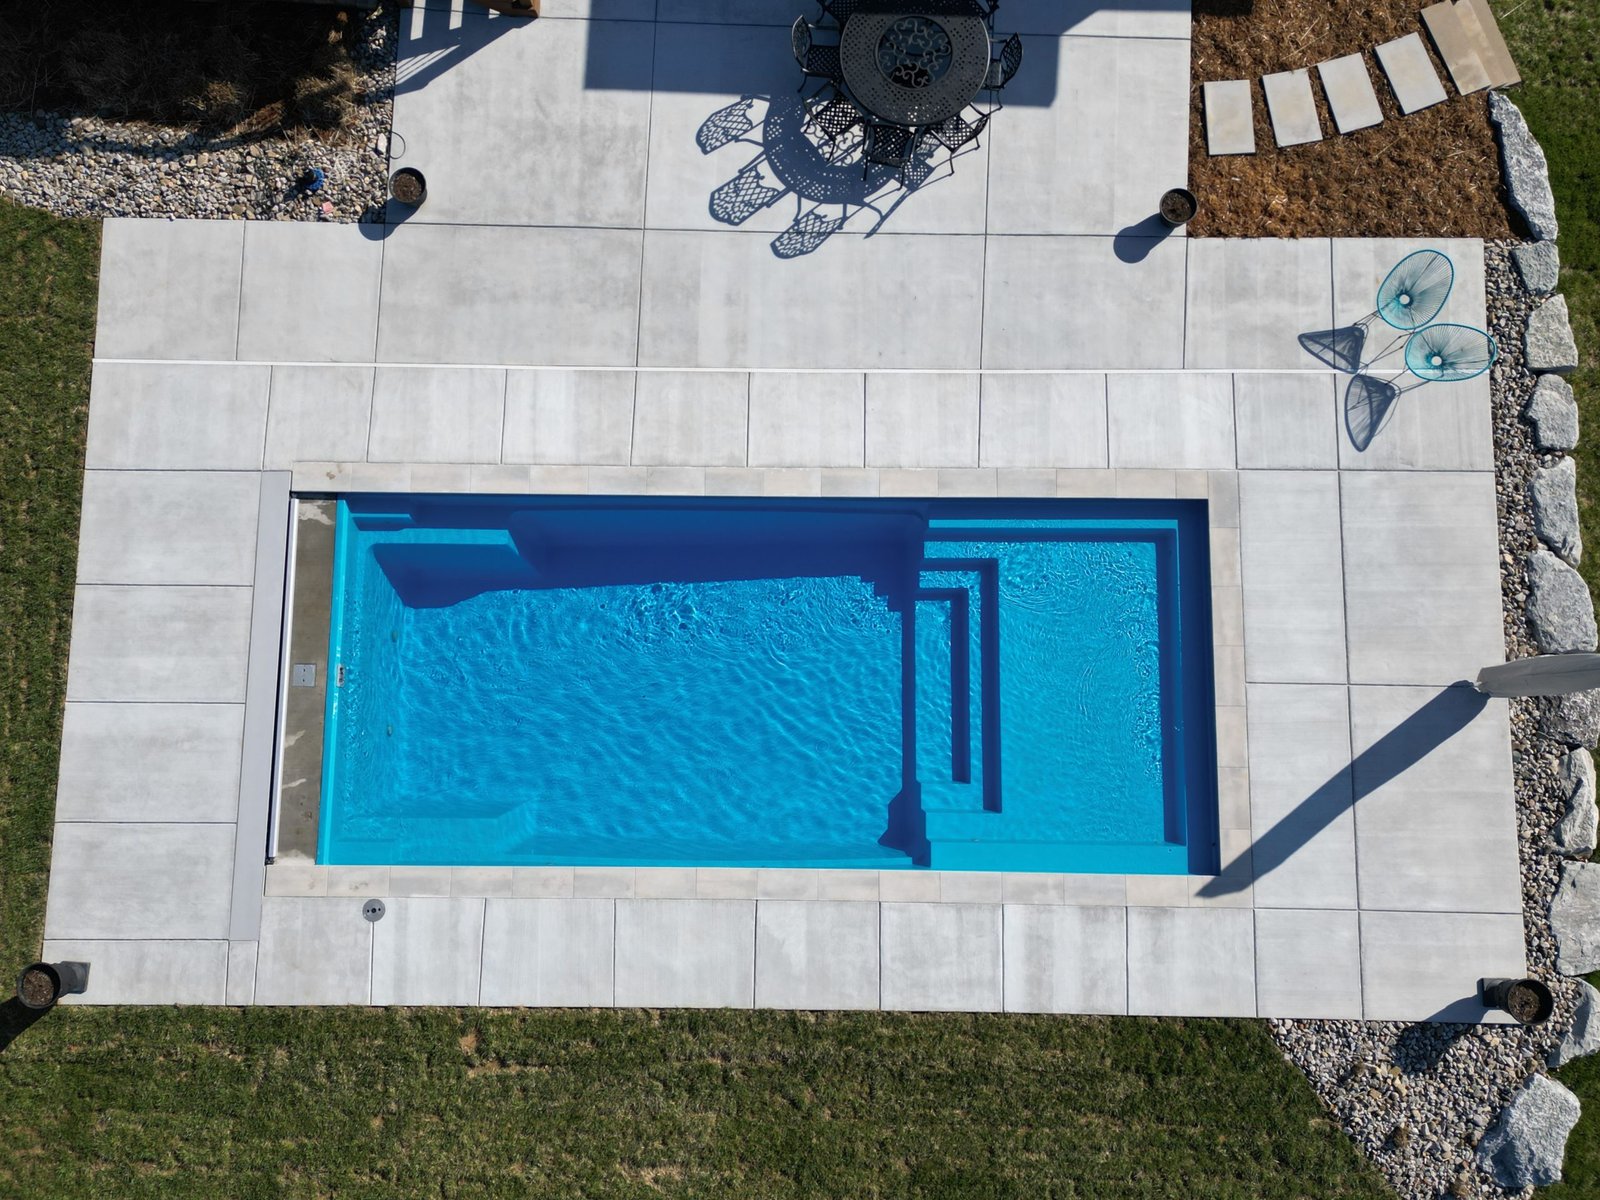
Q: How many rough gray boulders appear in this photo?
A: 11